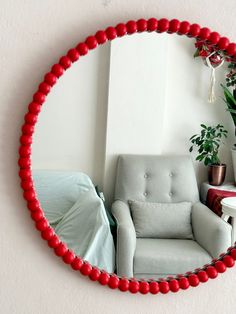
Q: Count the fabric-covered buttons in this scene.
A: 4